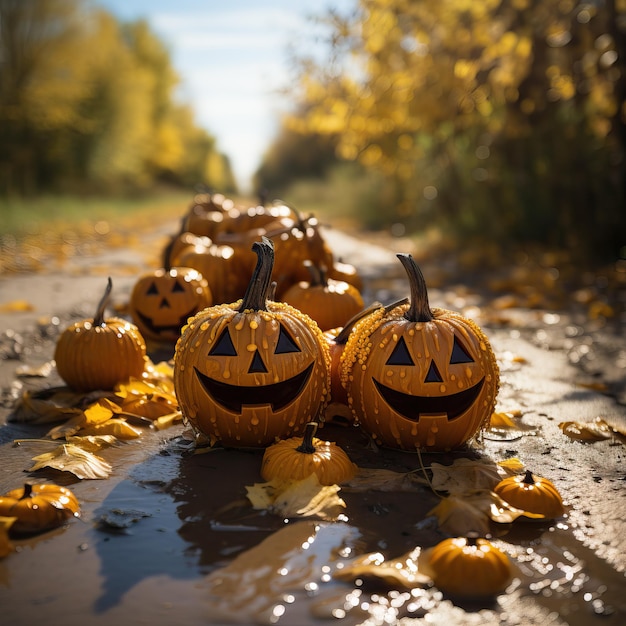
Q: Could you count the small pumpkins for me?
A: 4